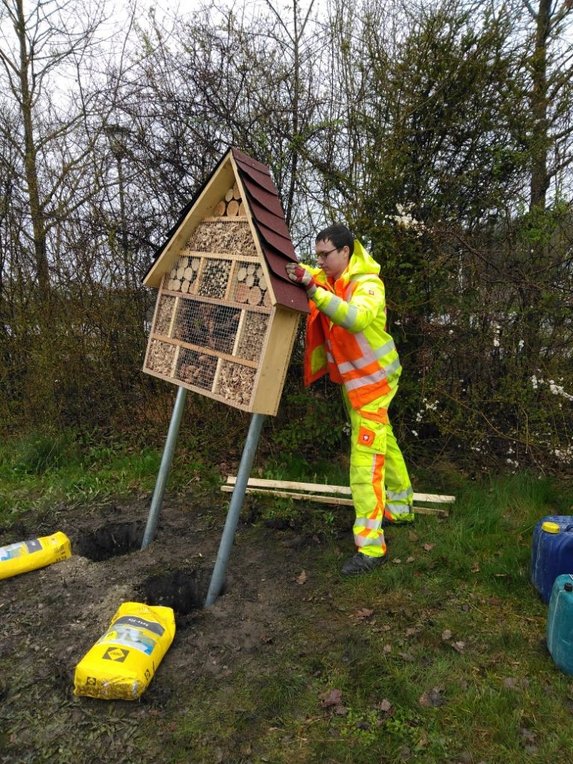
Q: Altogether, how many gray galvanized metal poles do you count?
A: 2